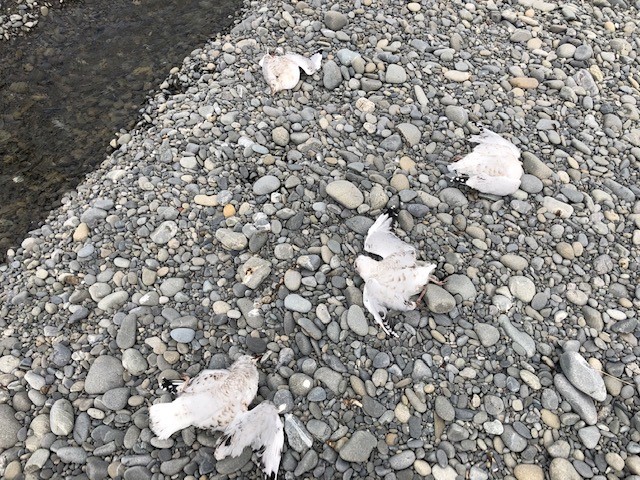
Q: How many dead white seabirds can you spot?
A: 4